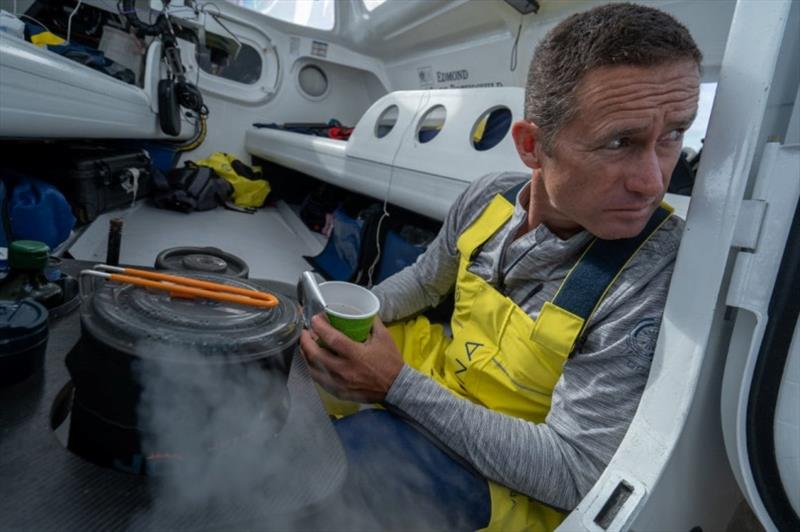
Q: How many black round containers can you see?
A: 3